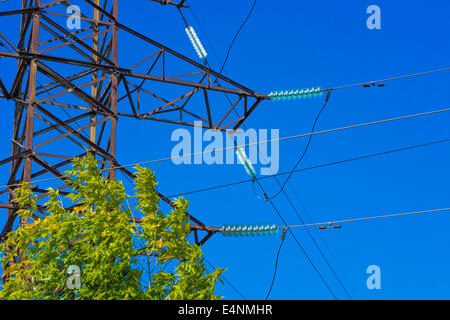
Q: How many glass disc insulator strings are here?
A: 4